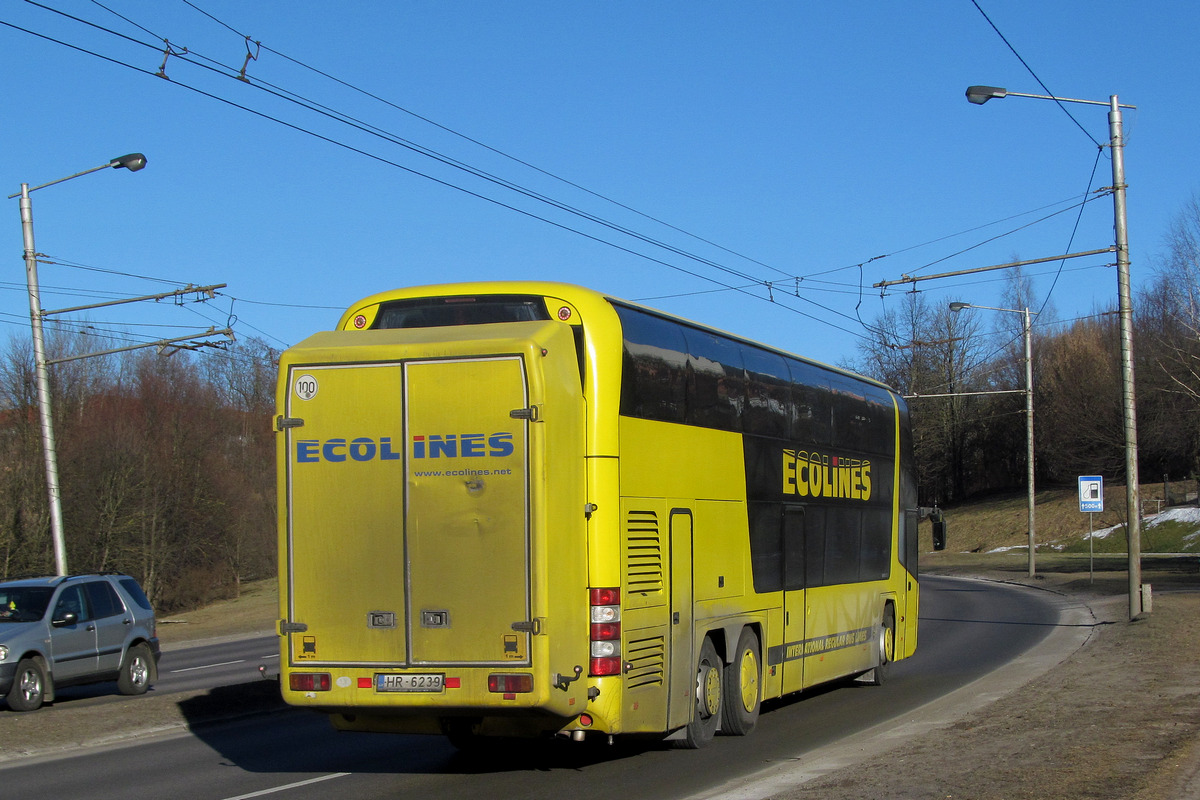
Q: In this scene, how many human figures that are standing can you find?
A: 0